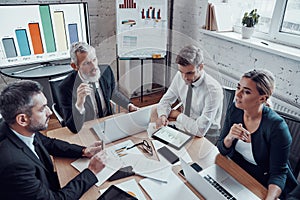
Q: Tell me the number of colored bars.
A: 6